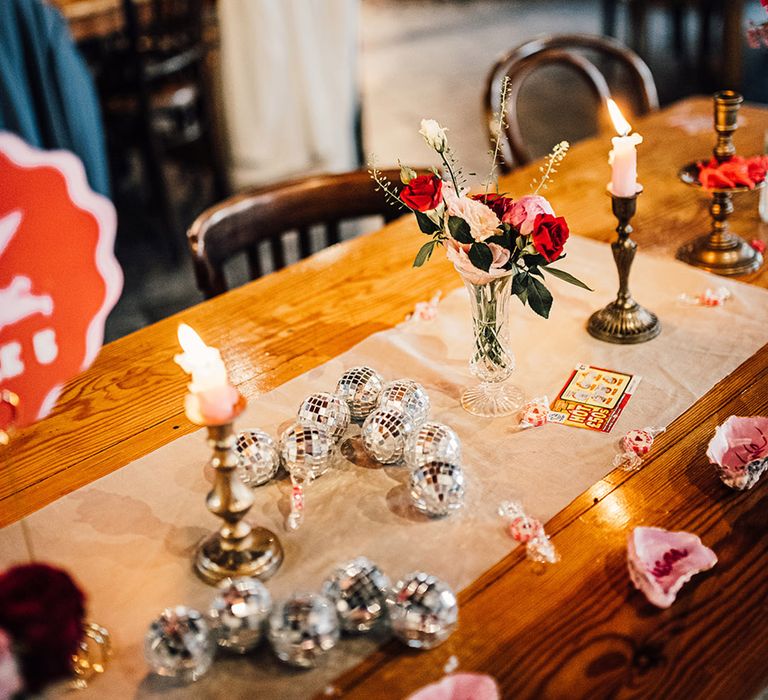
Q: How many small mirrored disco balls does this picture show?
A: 13